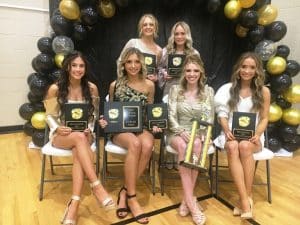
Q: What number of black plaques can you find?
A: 6